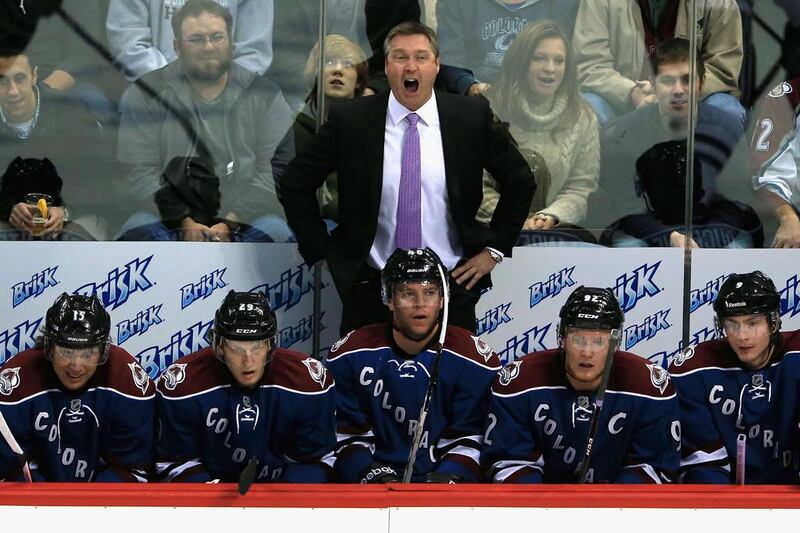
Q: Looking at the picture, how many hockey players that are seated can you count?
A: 5